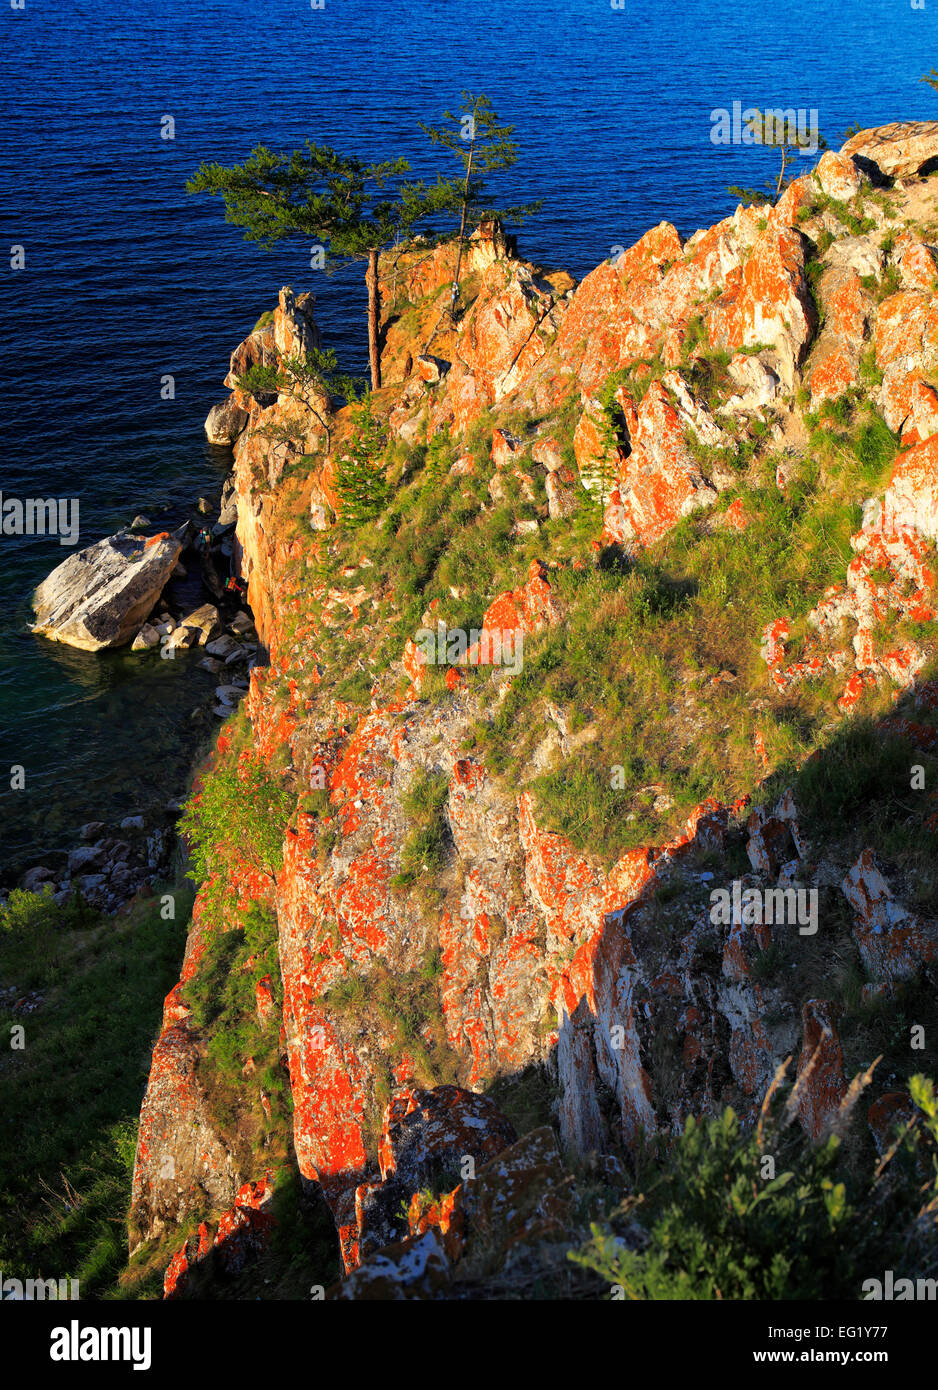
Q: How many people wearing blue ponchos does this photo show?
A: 0